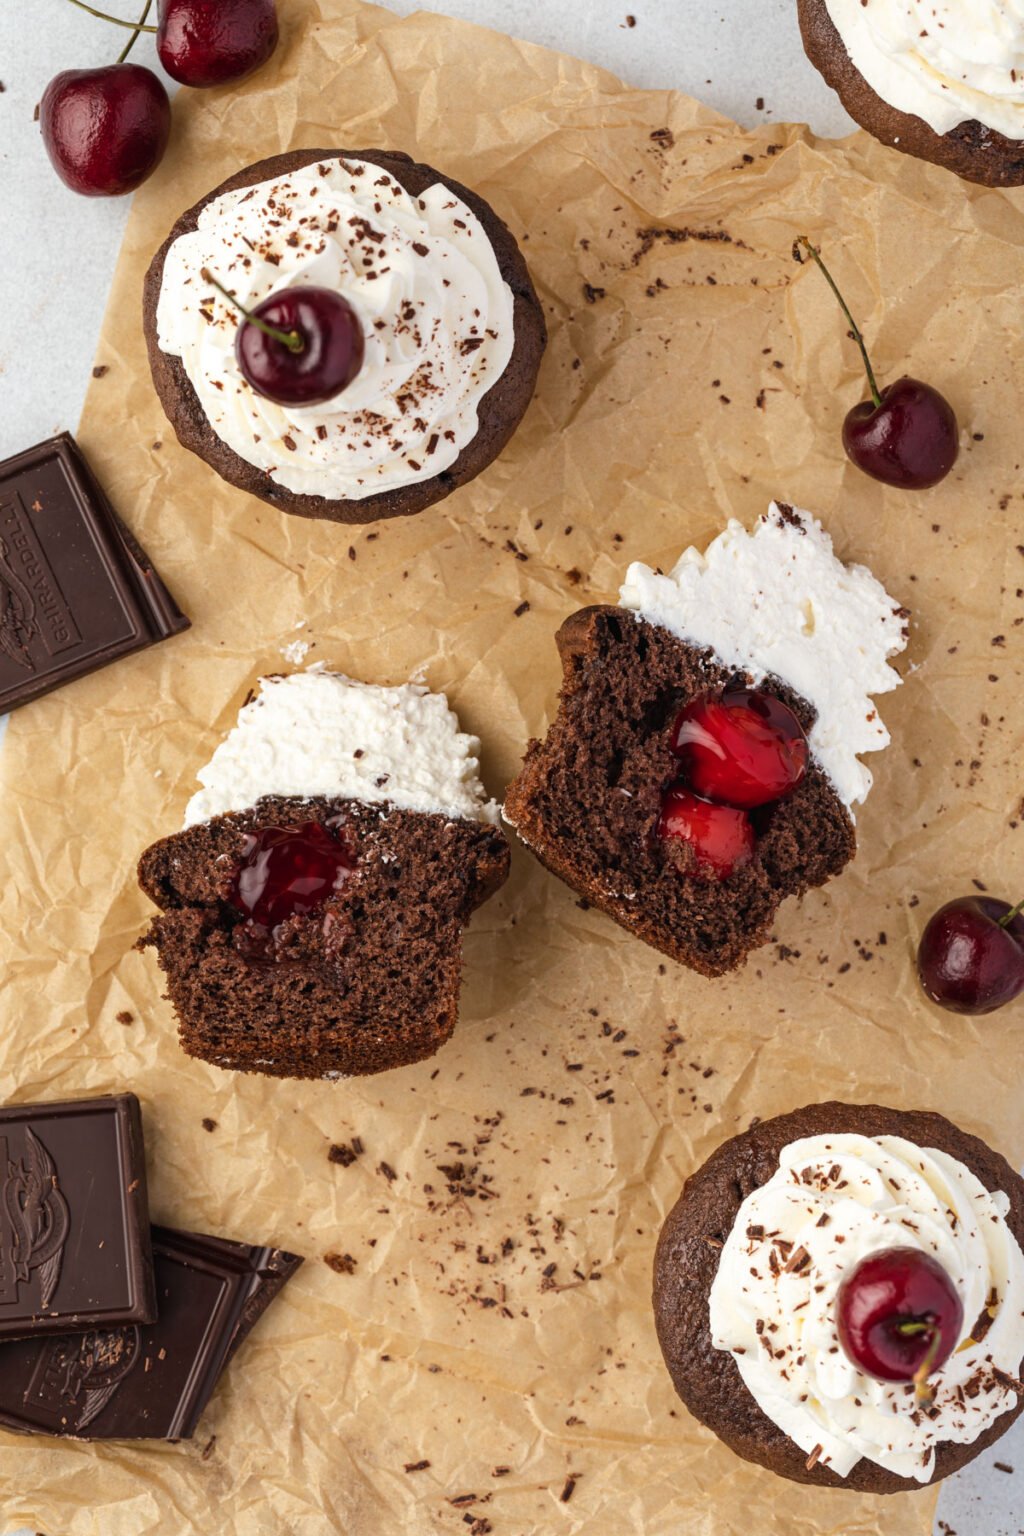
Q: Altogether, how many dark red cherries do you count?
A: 6